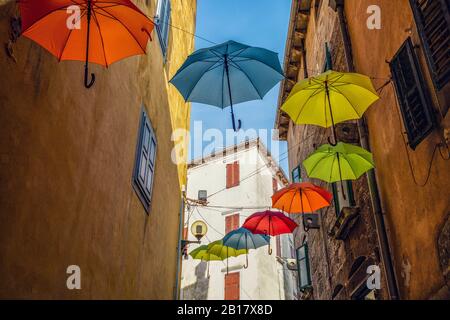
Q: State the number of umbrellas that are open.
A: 9